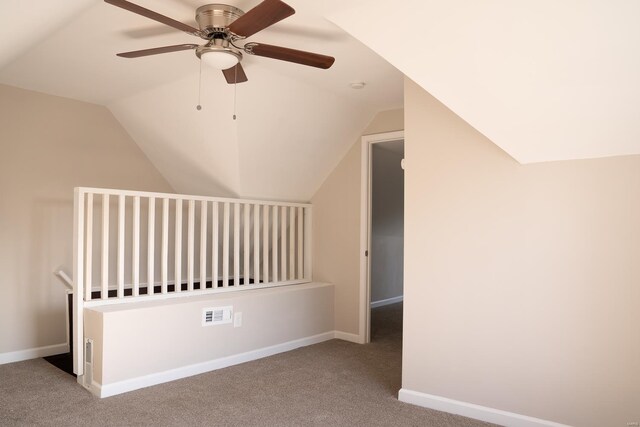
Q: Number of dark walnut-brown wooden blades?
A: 5